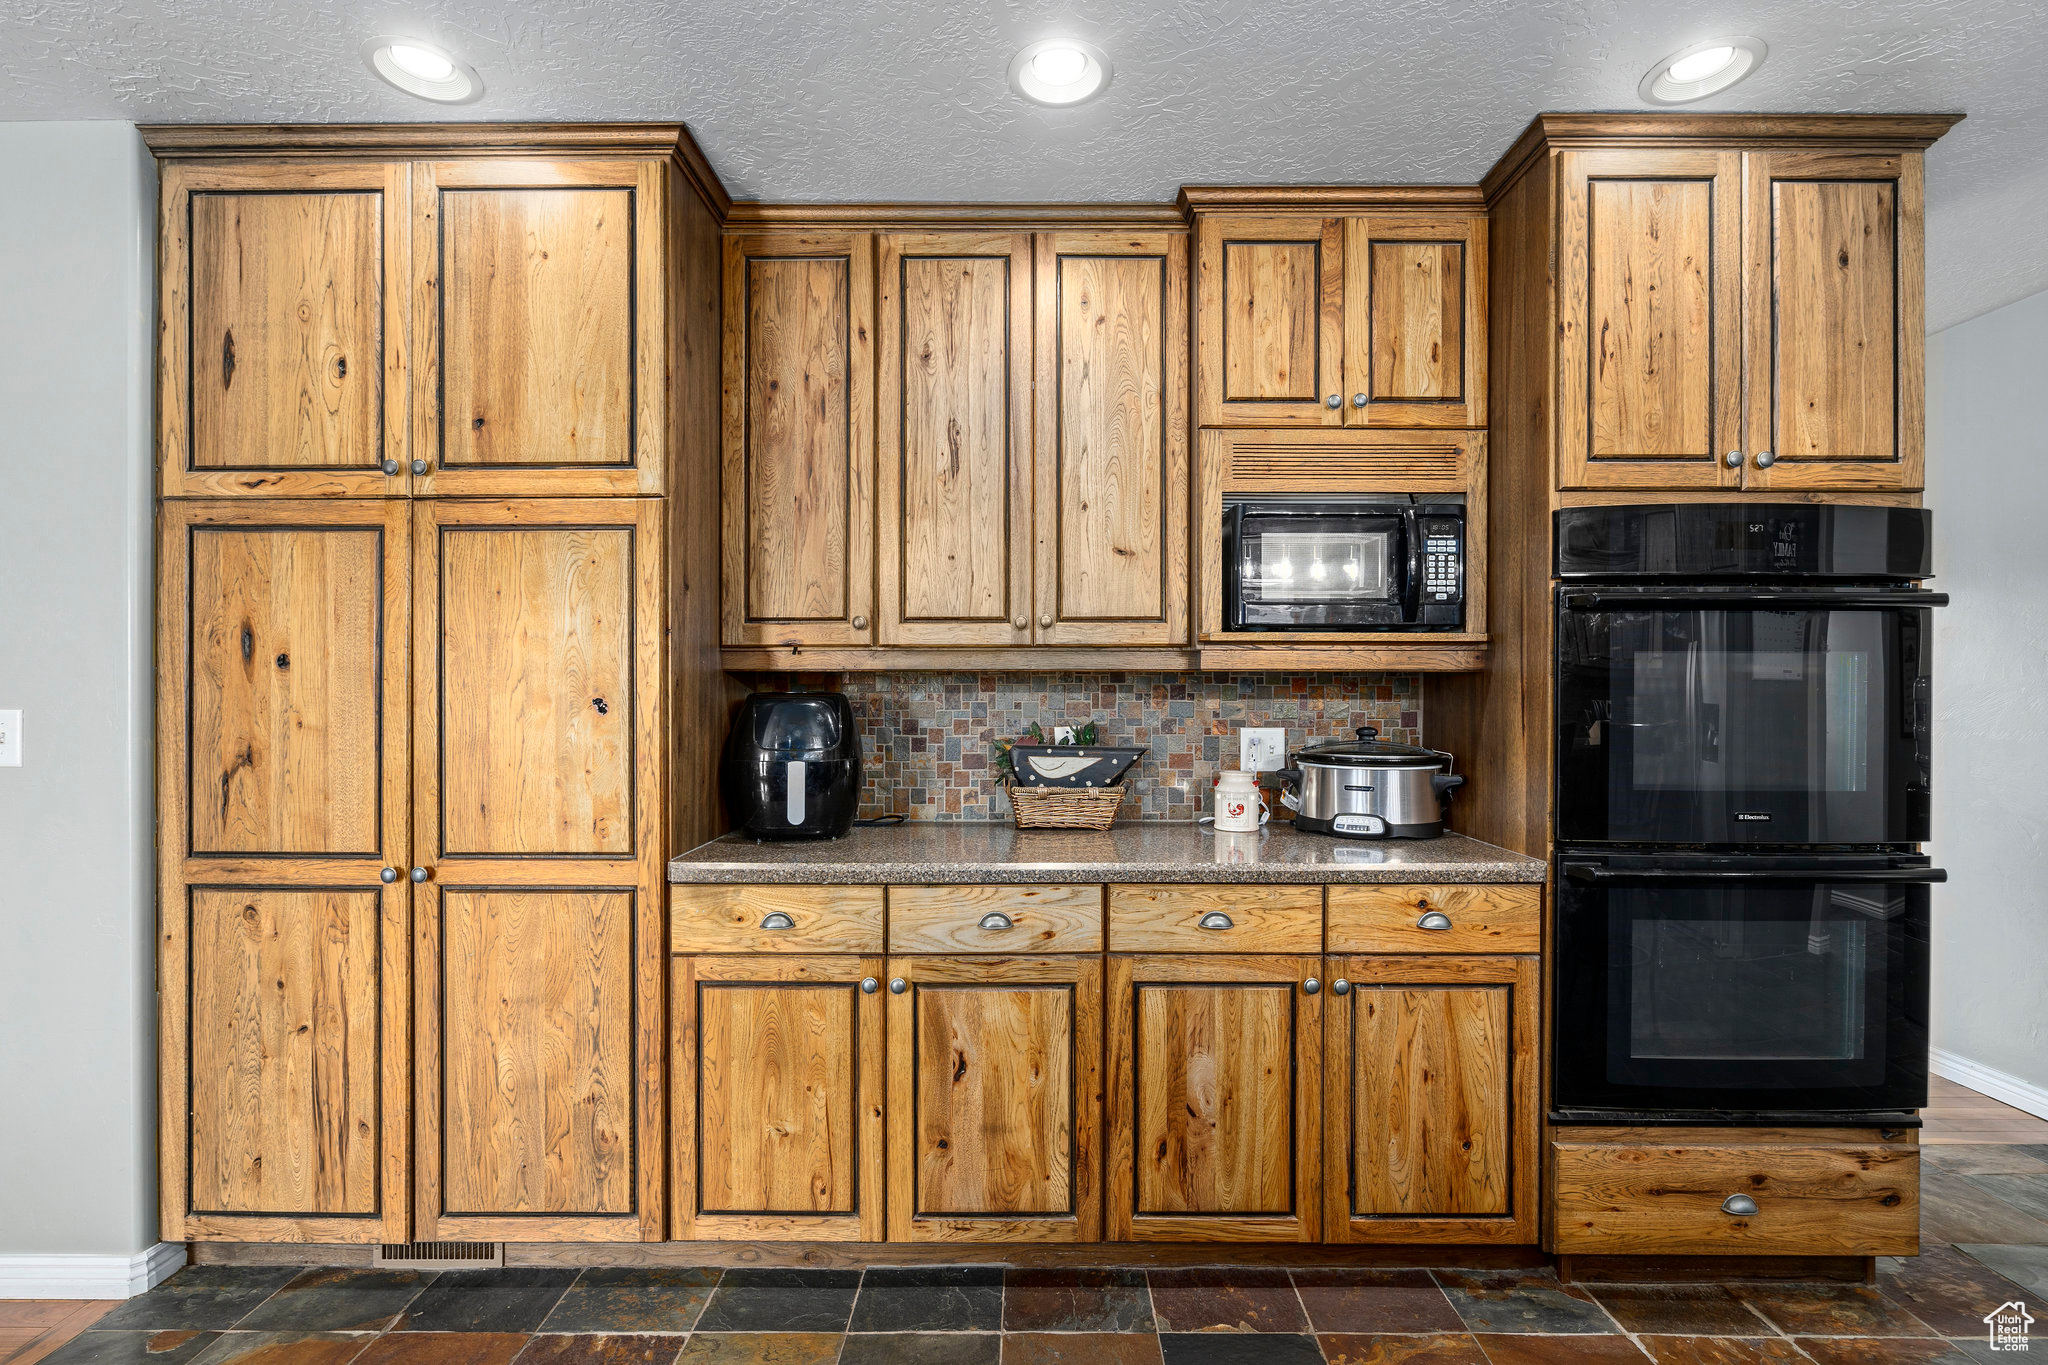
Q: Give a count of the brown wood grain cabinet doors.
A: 15